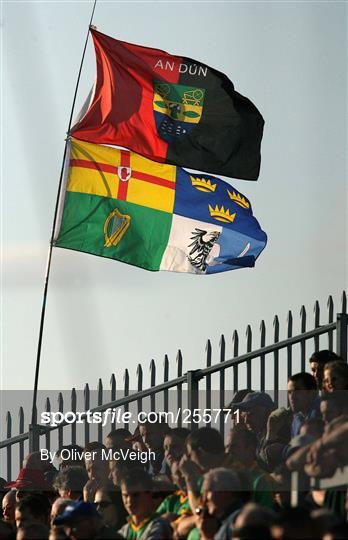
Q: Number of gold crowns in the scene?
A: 3